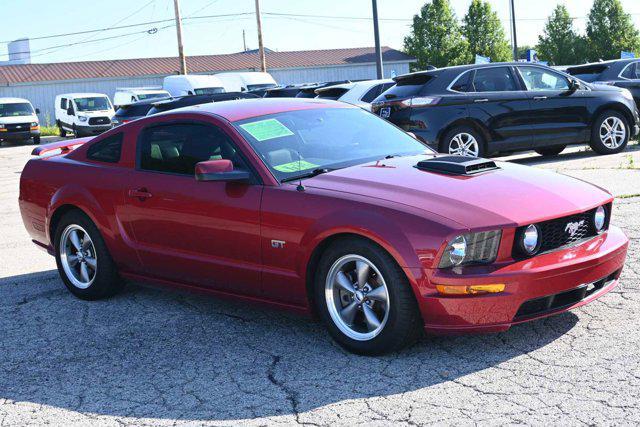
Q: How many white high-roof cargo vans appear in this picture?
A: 2